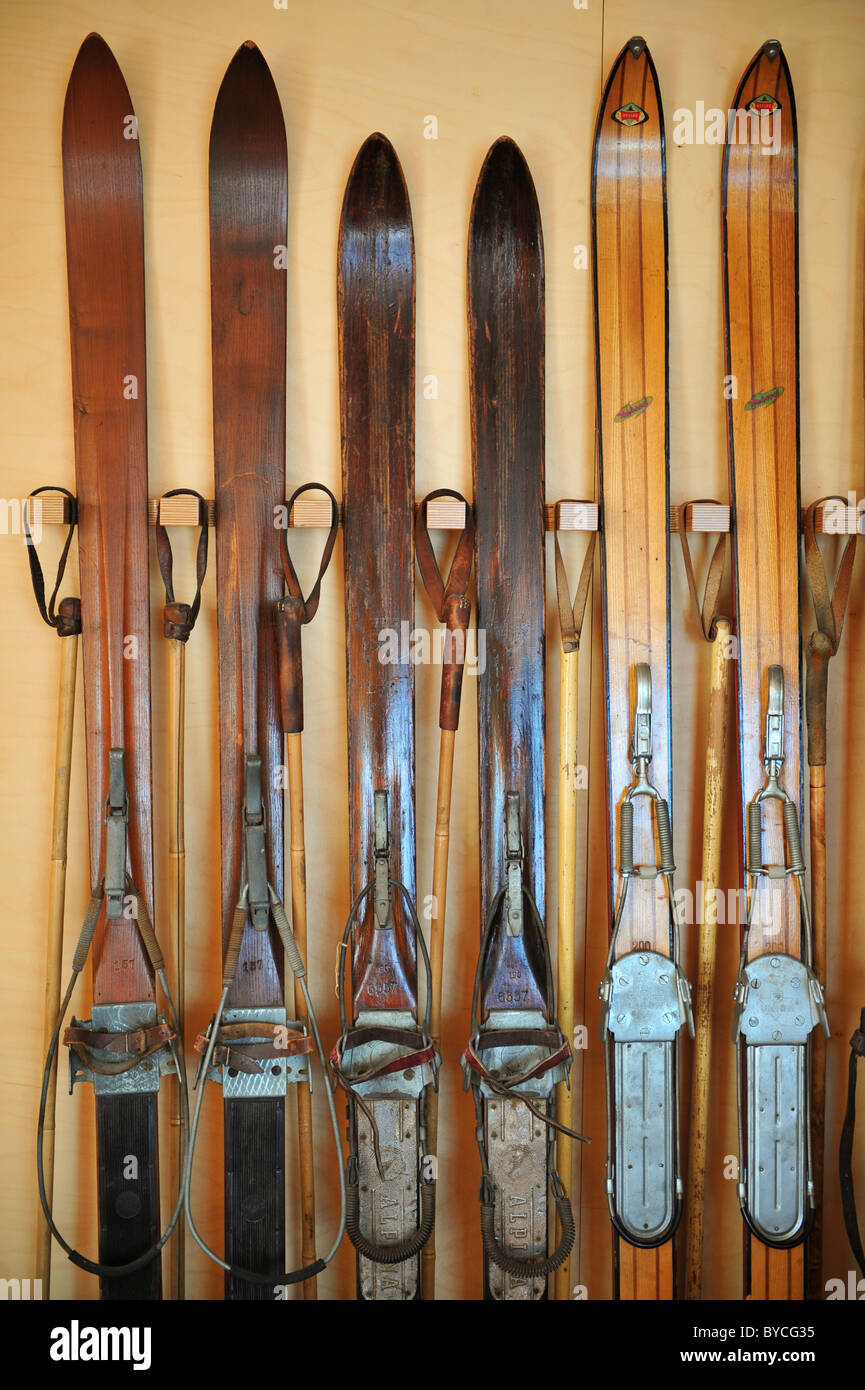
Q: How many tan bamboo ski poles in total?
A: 7